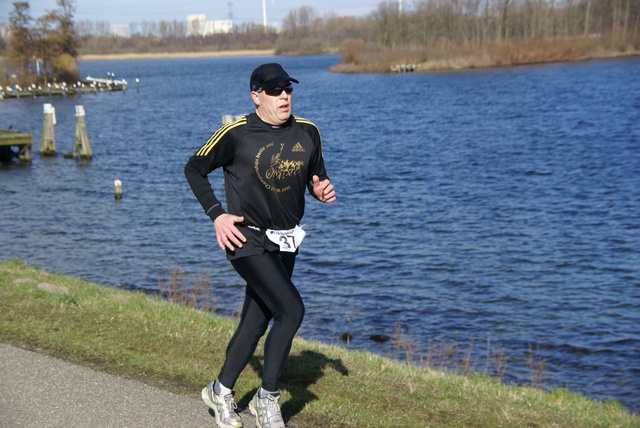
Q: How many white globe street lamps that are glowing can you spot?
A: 0